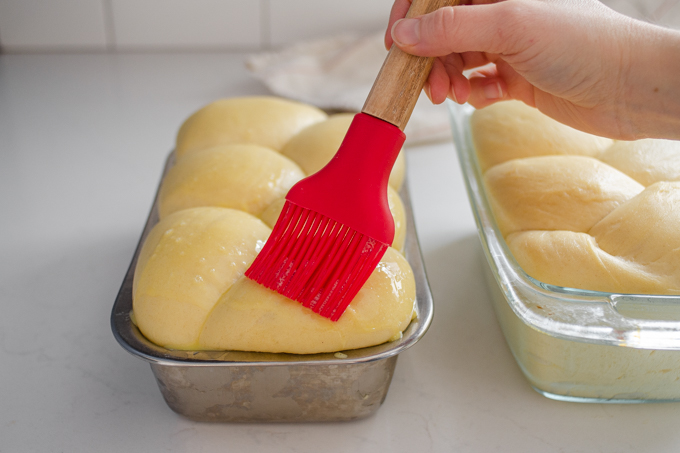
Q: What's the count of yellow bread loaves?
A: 2